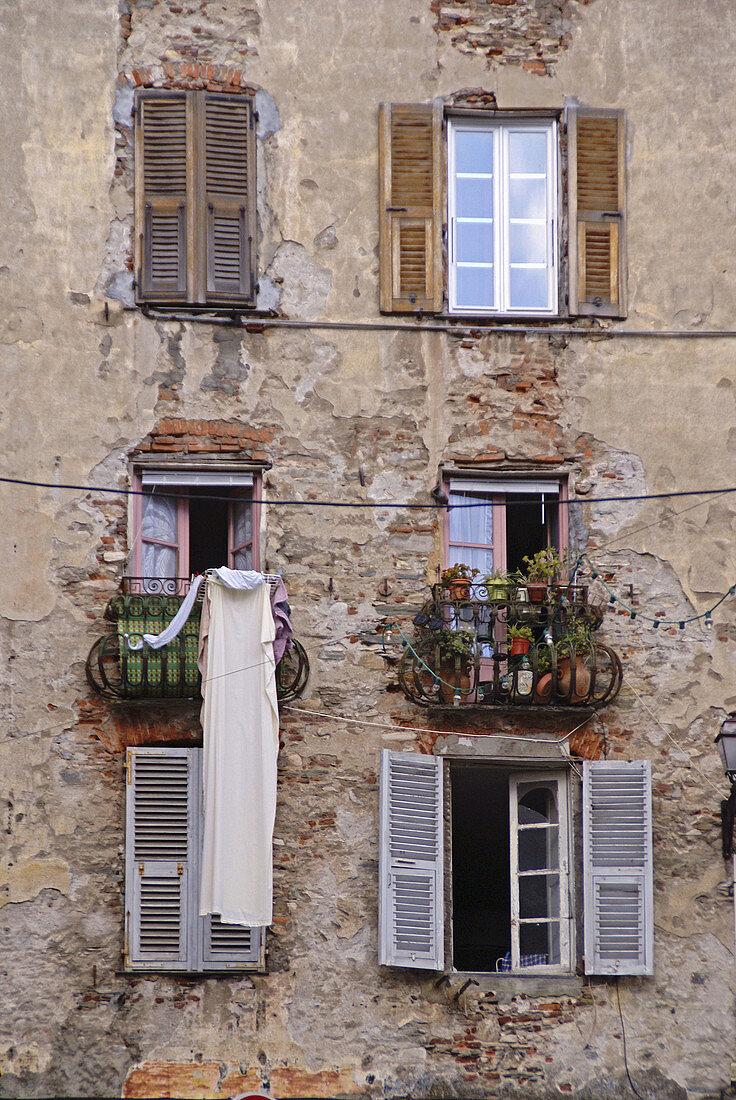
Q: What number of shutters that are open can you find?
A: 4